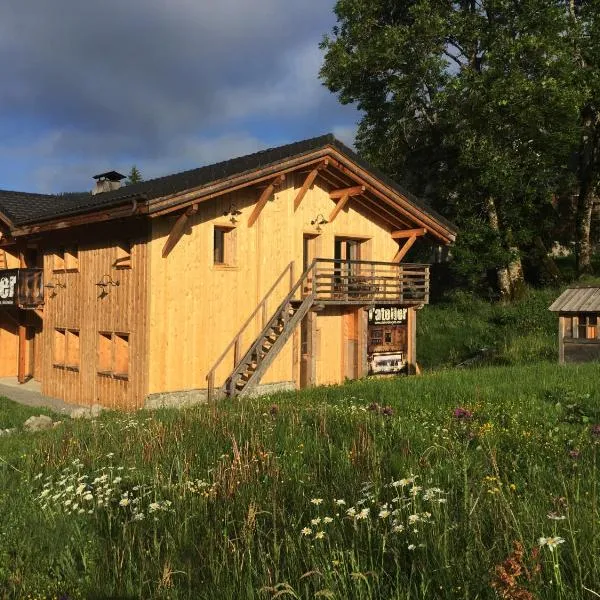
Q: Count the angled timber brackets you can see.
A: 5